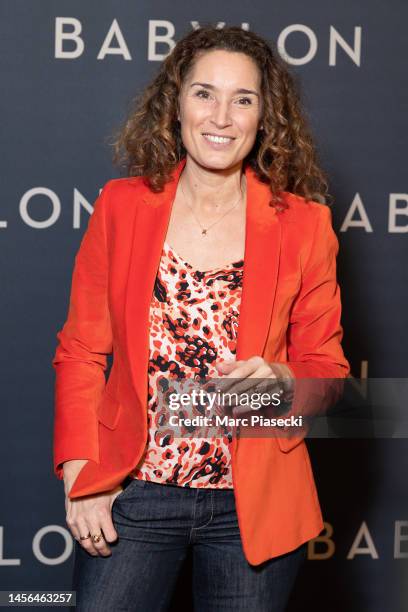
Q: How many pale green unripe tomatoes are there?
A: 0